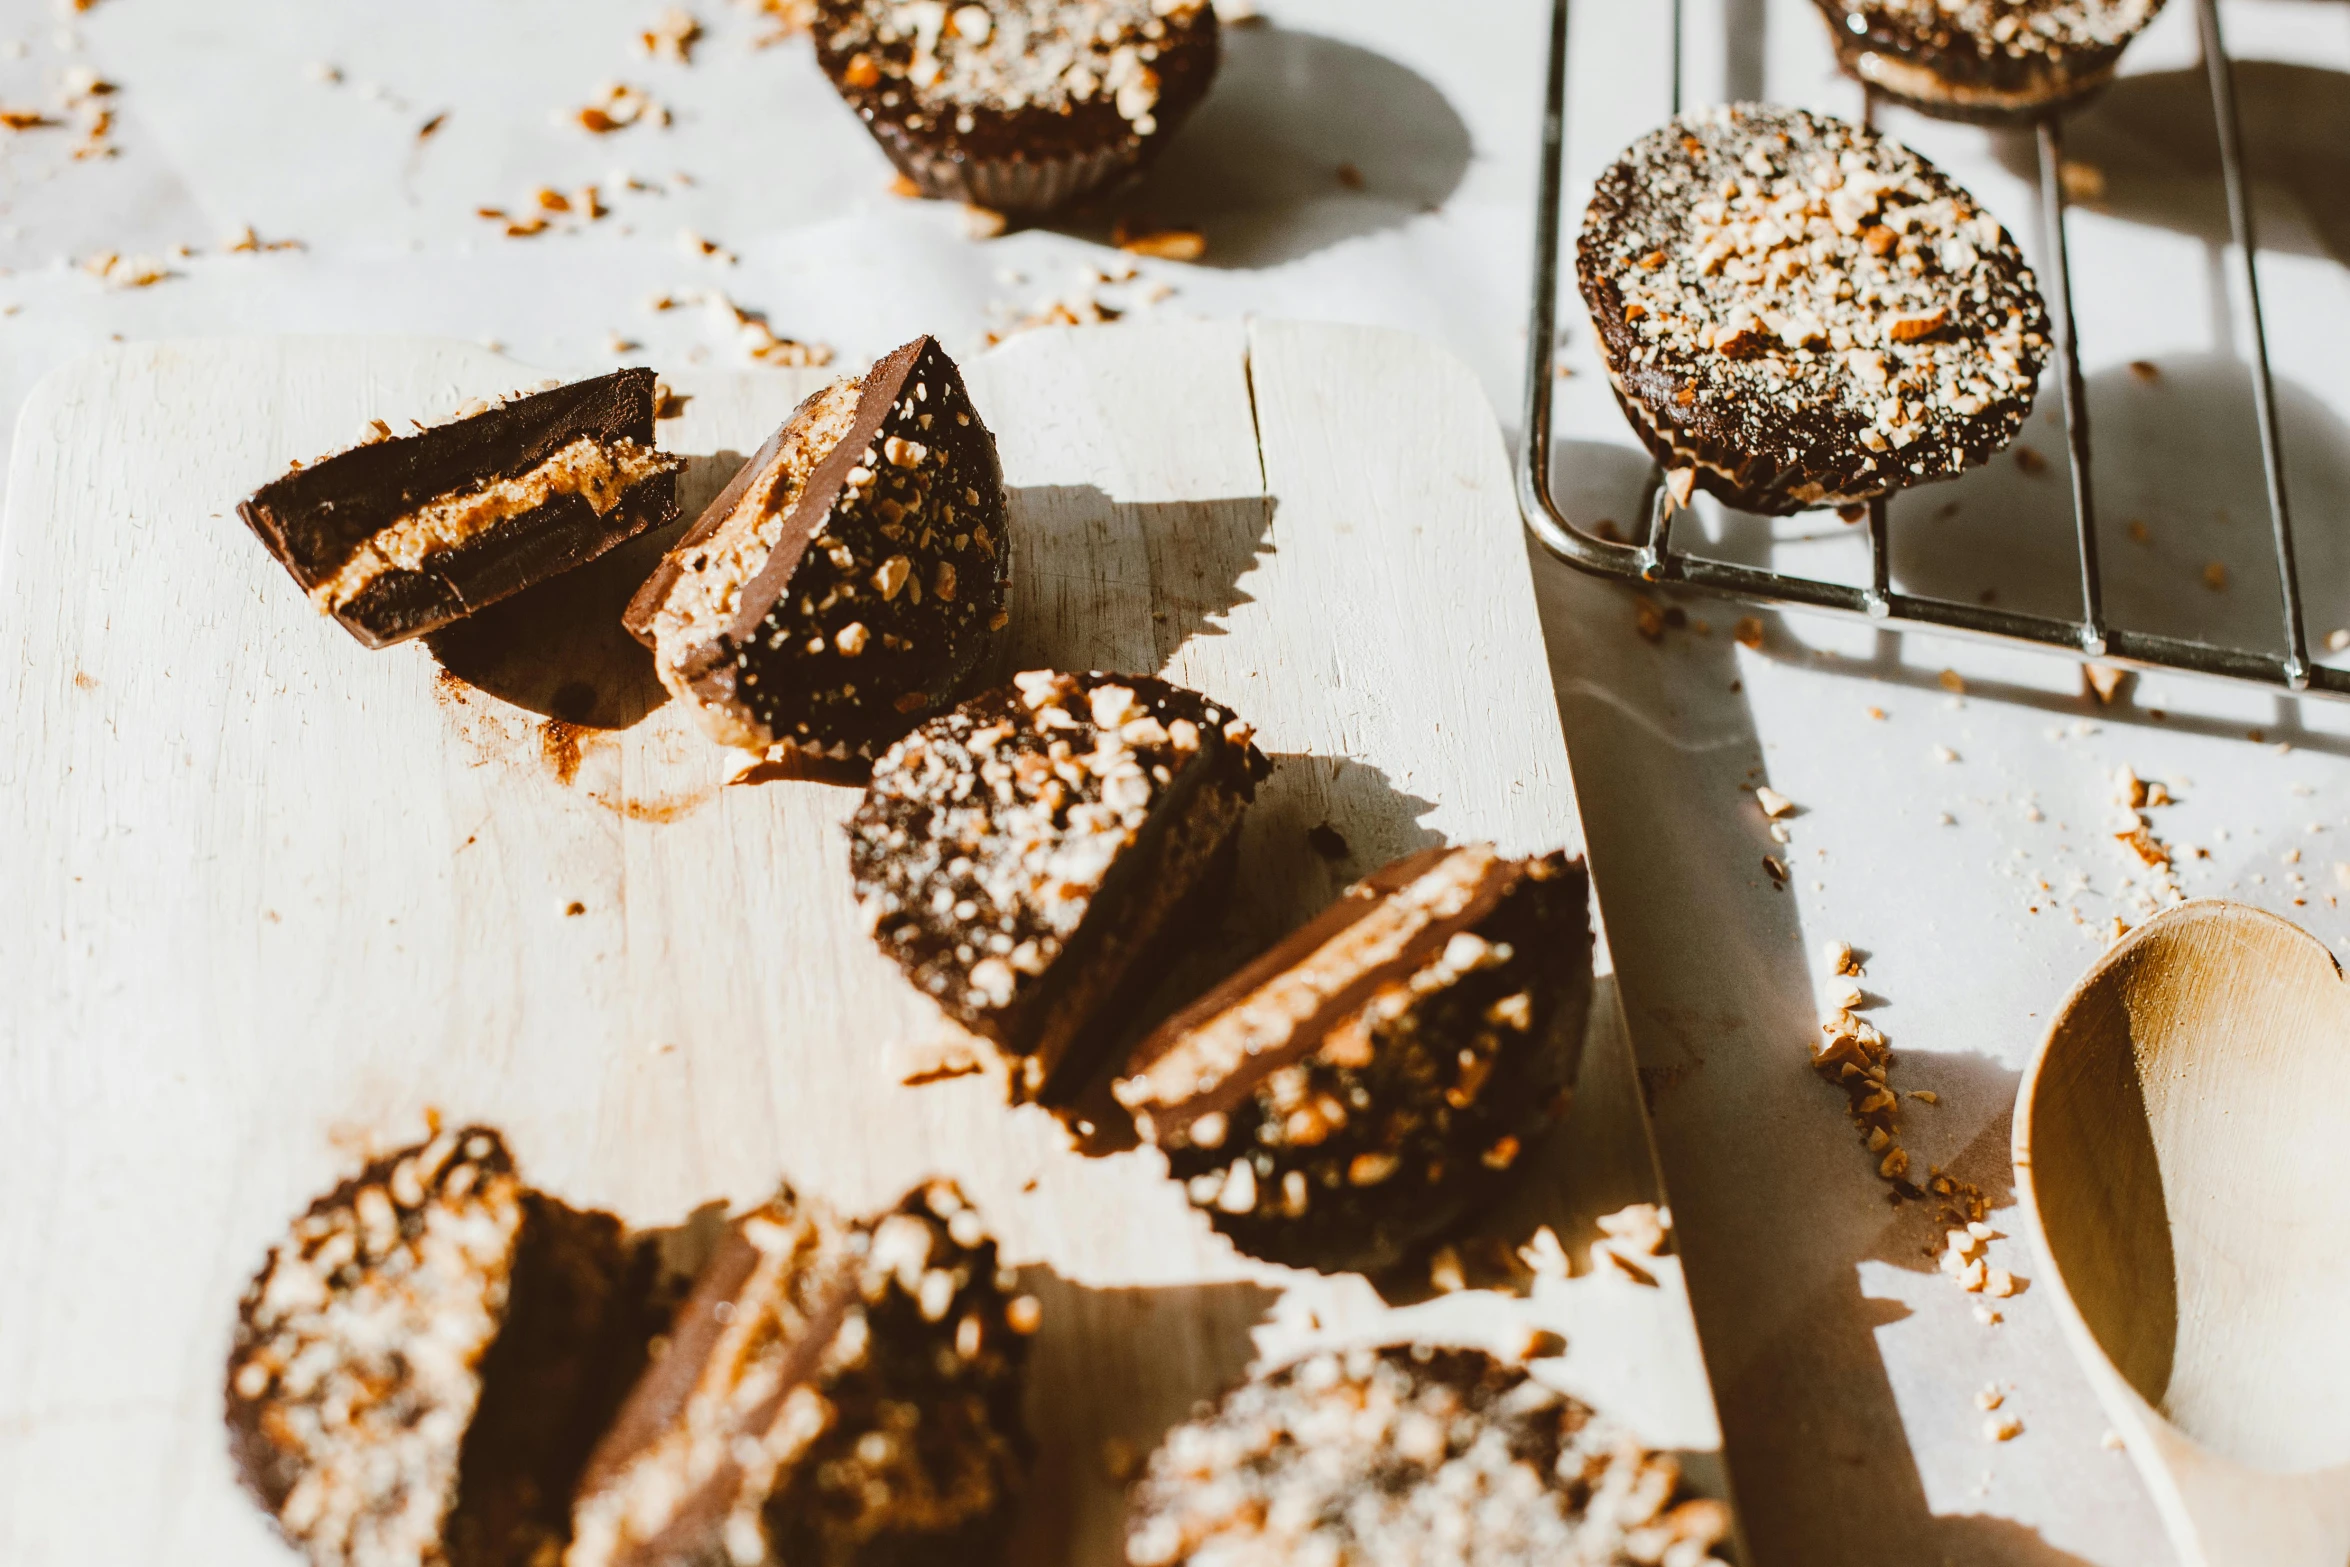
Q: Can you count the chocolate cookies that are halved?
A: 3